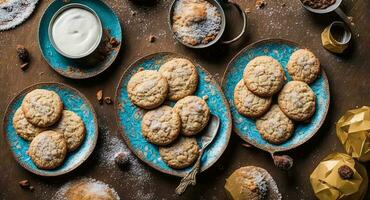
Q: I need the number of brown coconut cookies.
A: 14